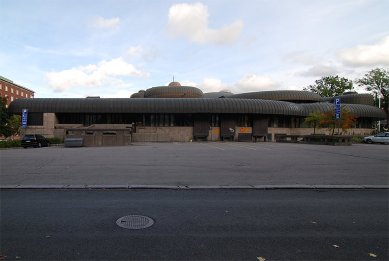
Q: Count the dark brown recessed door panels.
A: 3